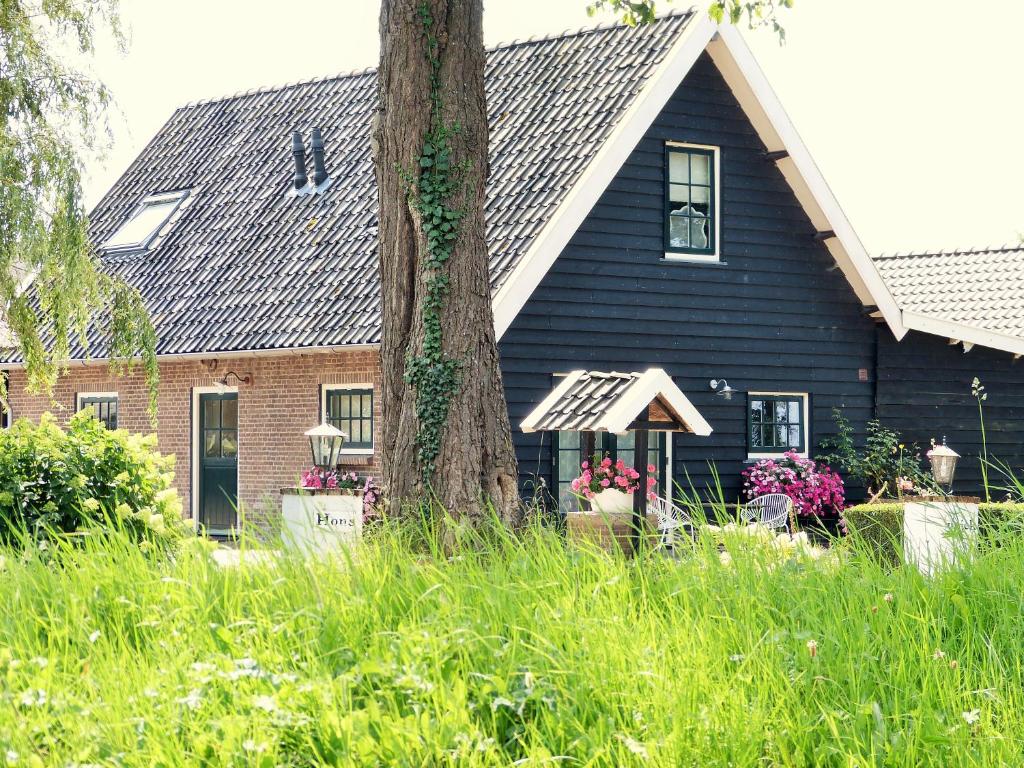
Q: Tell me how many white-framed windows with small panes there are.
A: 4